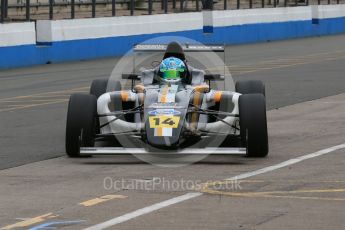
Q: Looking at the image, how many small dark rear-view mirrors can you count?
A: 2